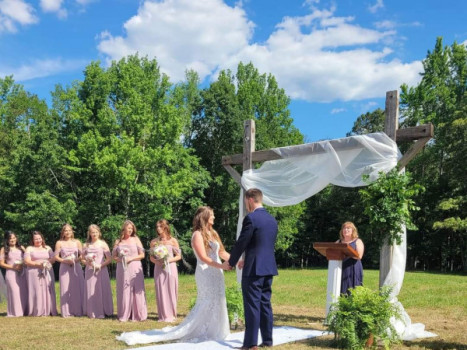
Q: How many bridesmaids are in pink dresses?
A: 6